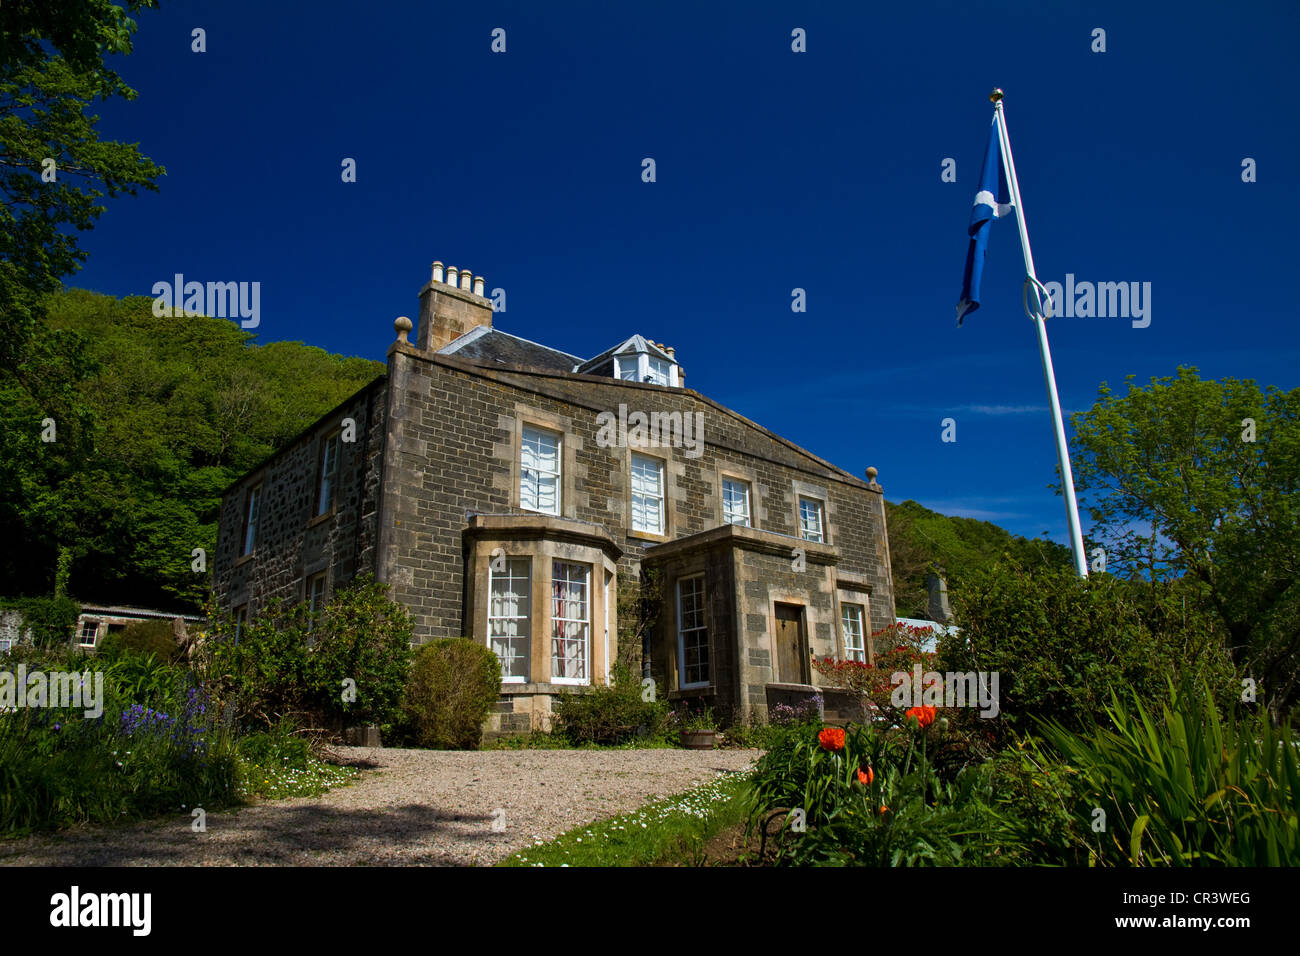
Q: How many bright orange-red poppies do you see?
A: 3